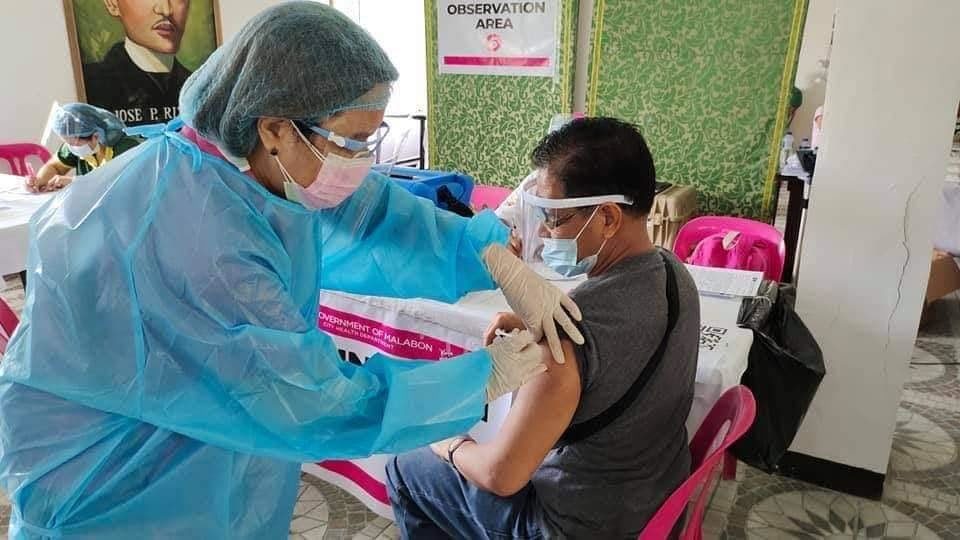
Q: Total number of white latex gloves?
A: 2